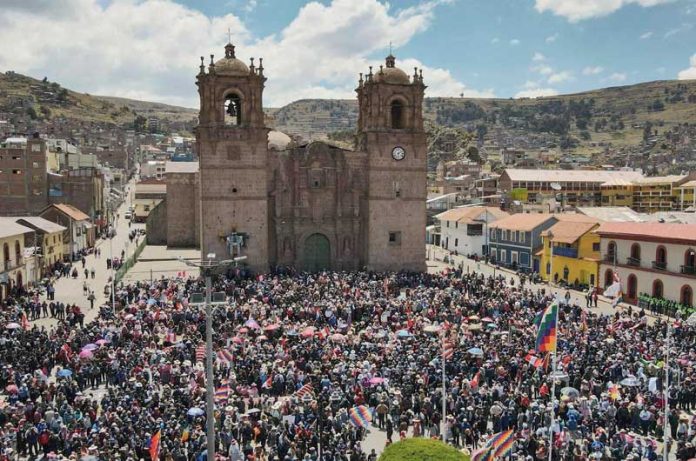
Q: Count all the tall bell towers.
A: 2